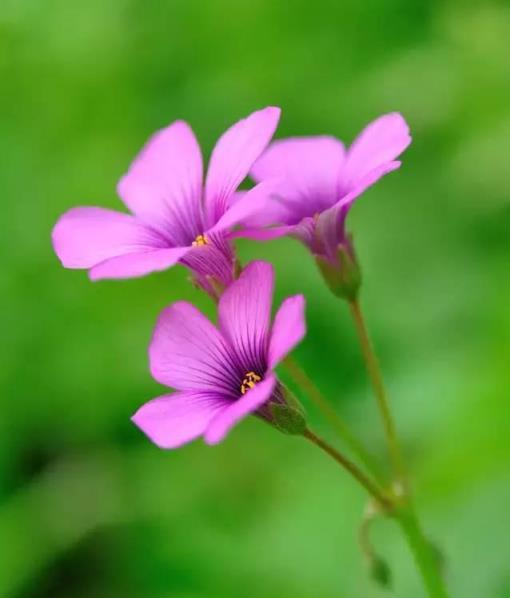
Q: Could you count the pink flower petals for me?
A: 15